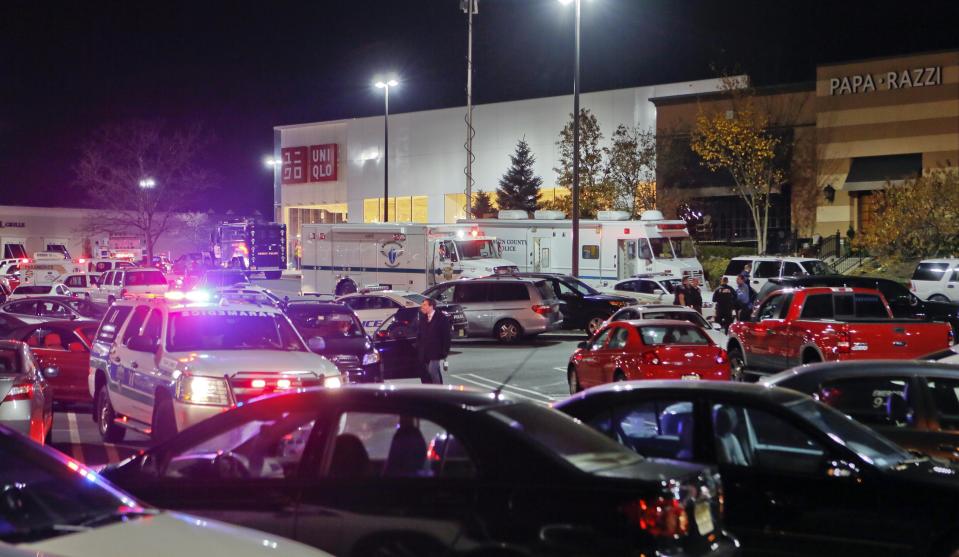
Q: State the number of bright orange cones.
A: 0